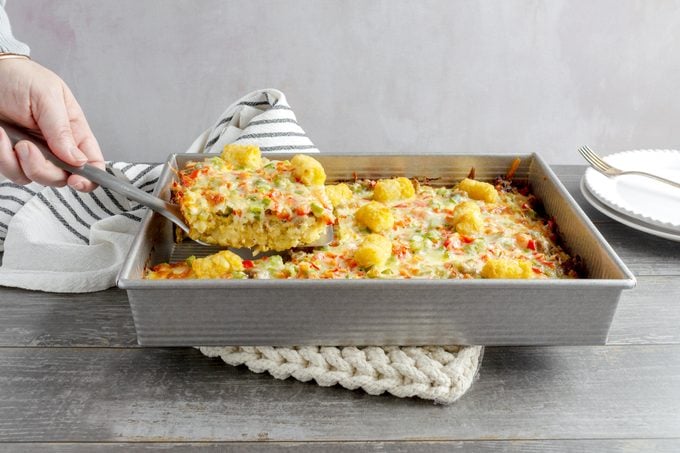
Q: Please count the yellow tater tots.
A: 10